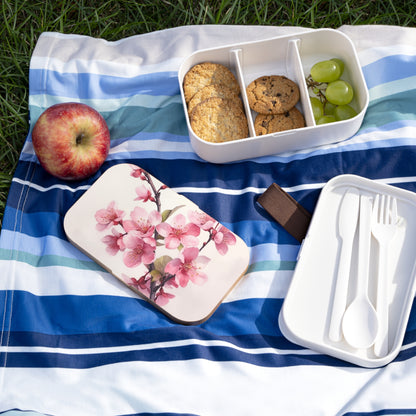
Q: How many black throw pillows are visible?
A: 0